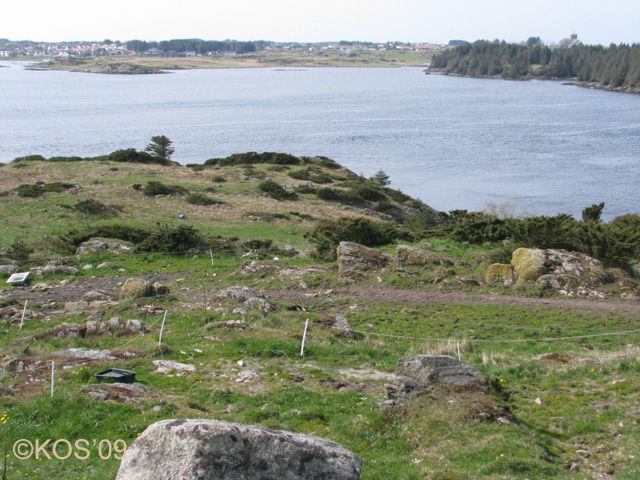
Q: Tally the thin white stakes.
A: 6